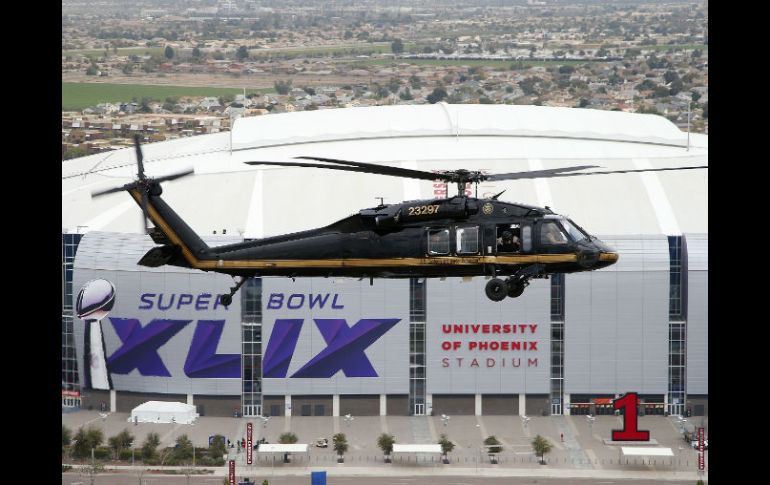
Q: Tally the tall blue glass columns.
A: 5